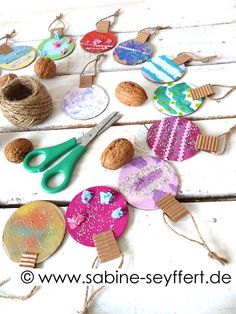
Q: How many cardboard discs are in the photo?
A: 11